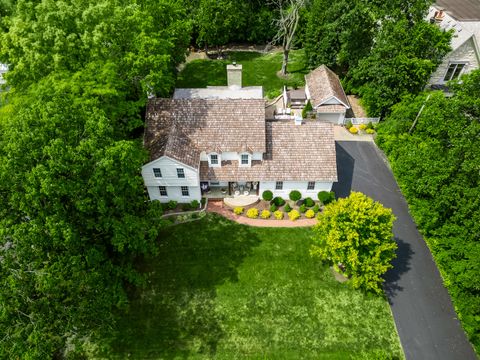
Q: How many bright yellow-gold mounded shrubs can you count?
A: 9